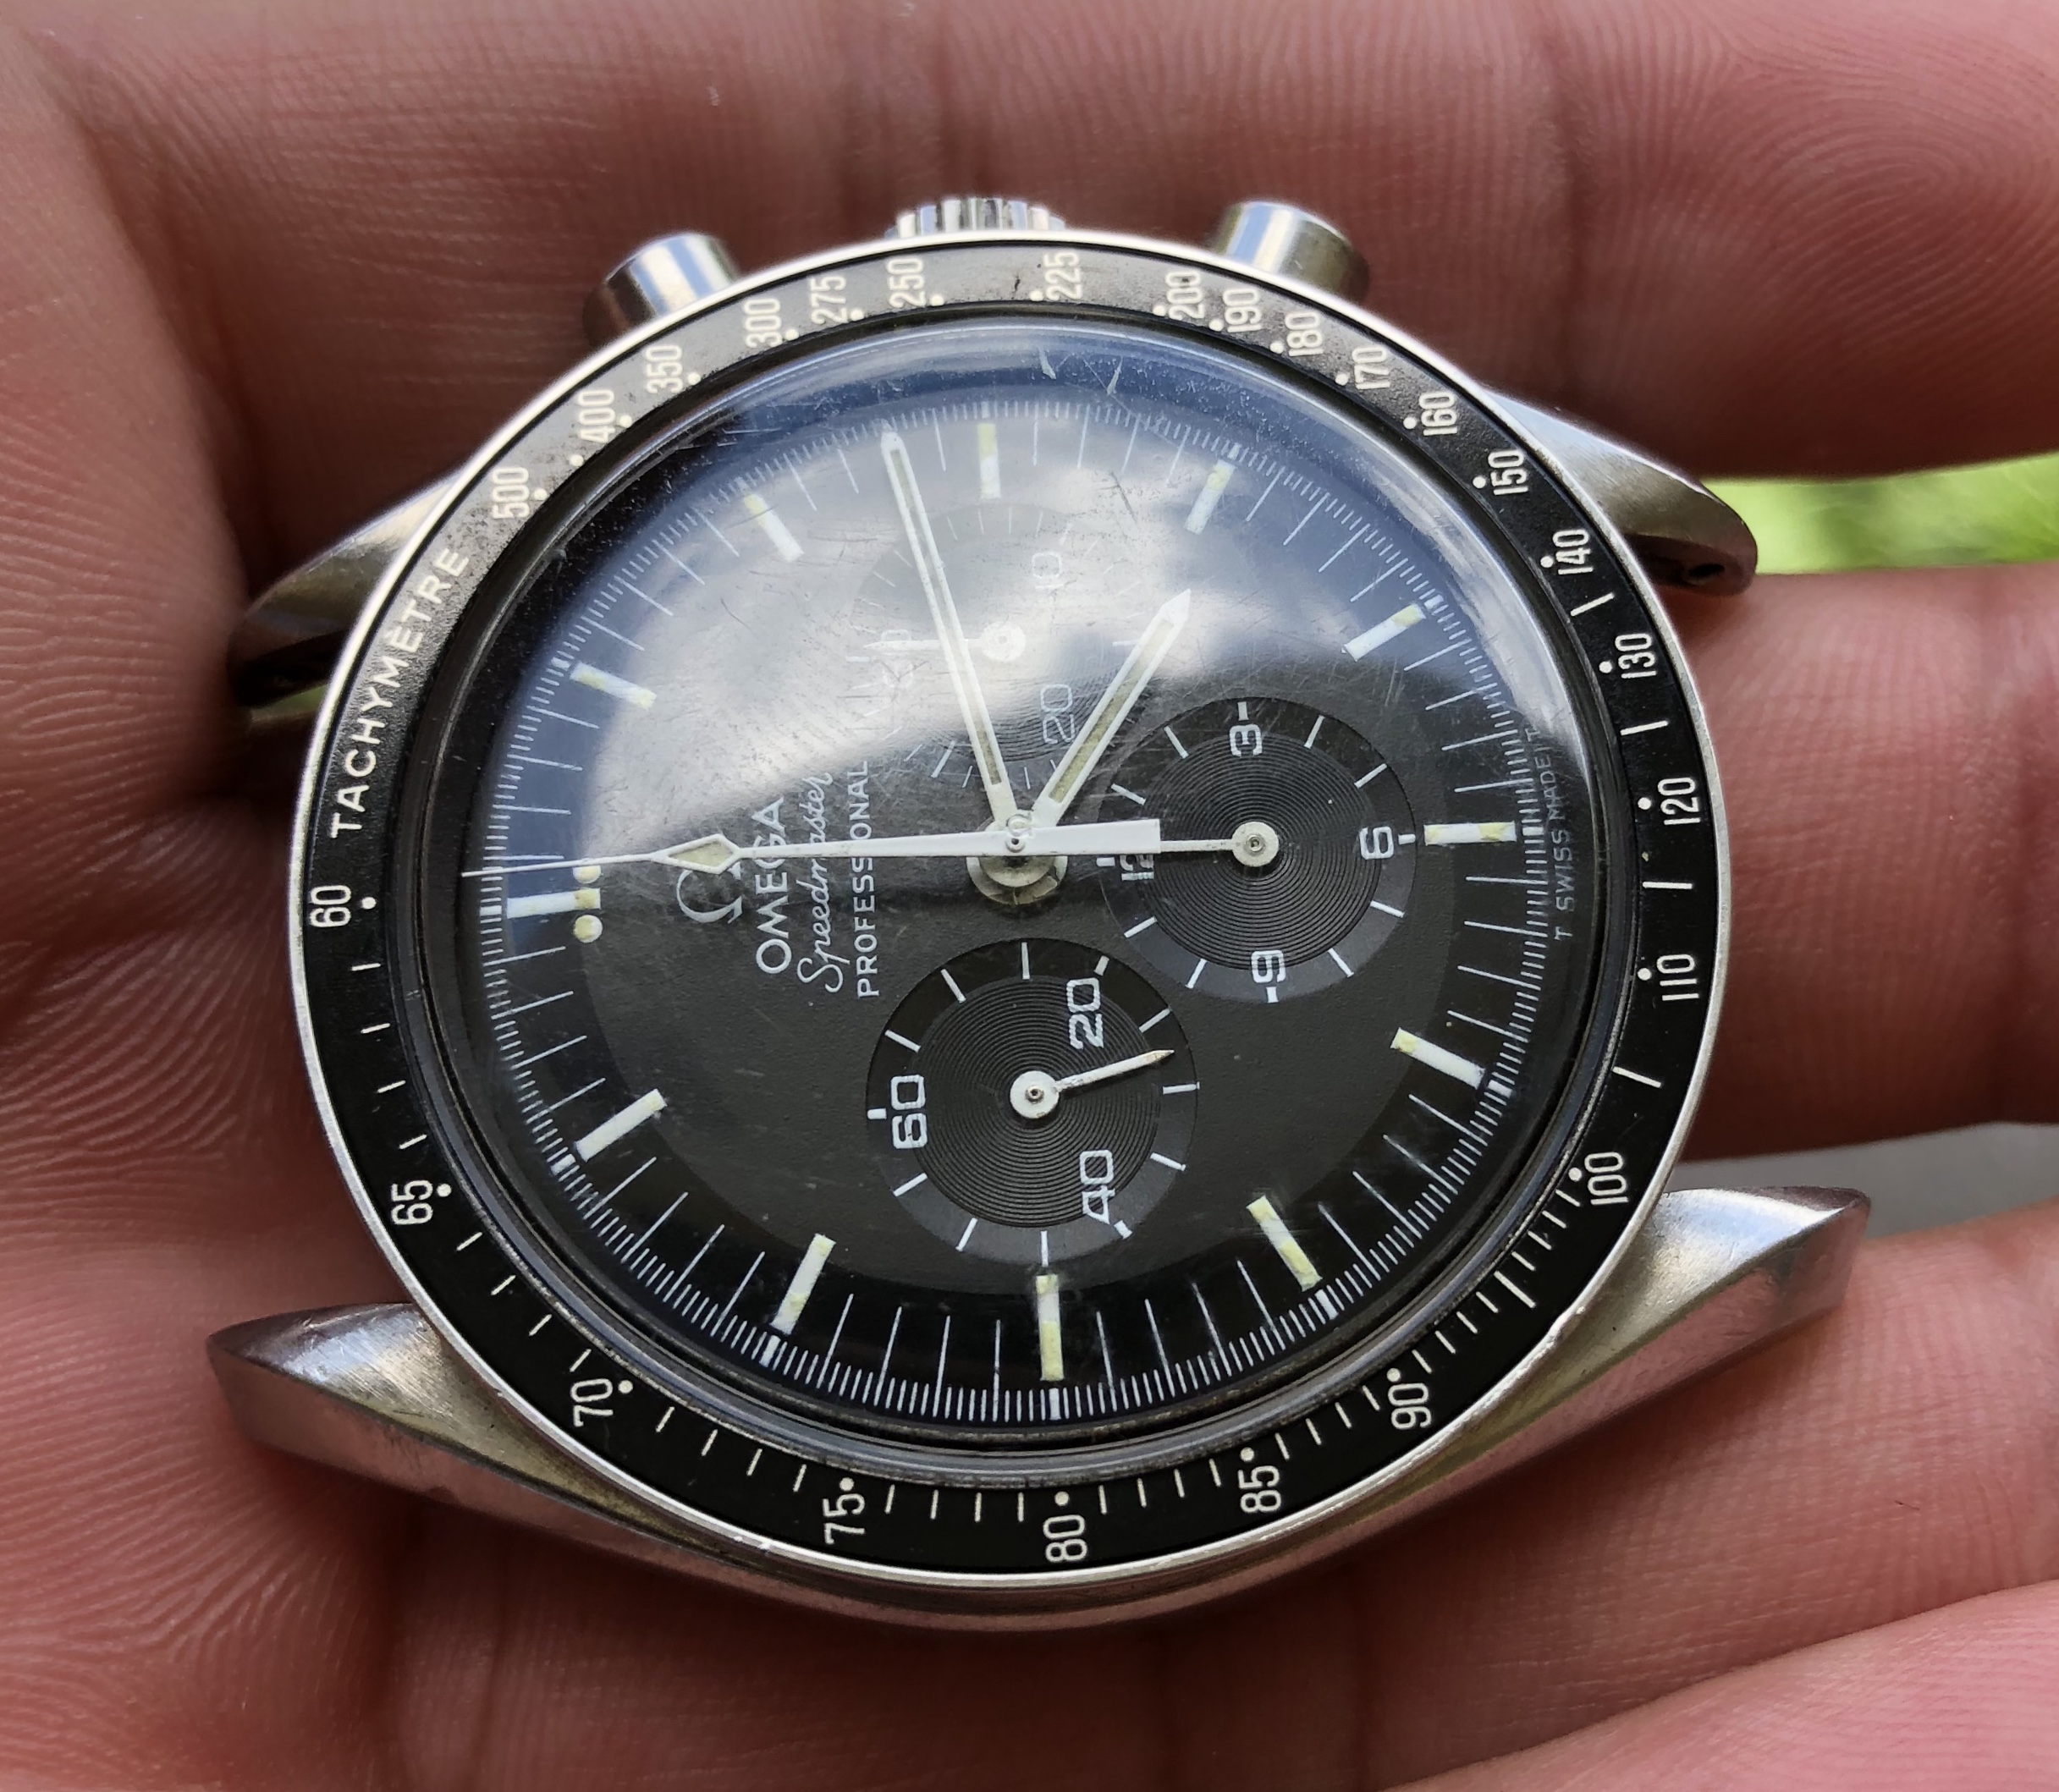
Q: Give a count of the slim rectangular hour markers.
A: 12